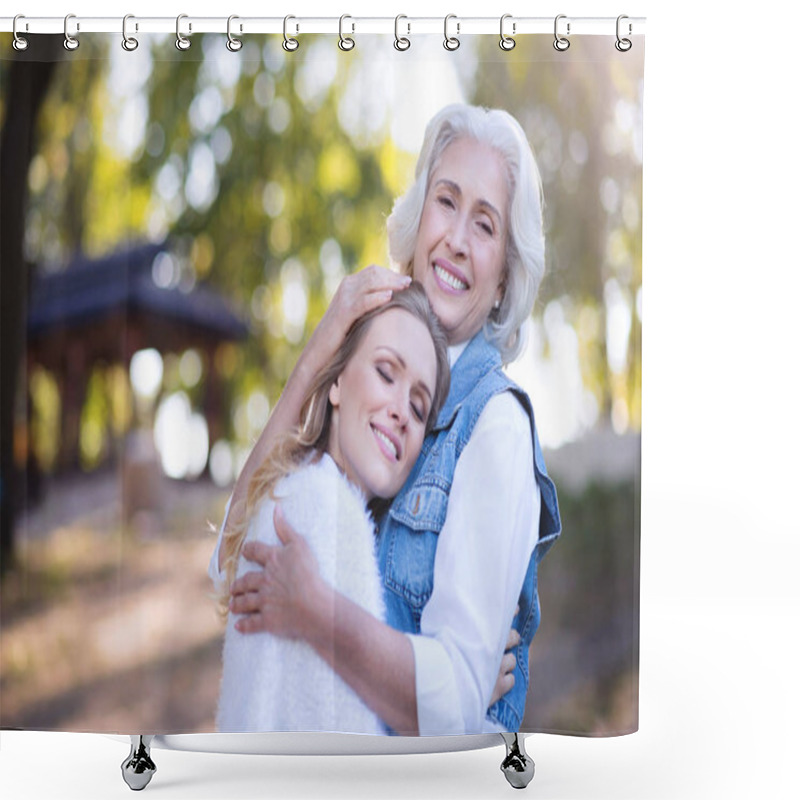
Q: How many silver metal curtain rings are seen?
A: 12